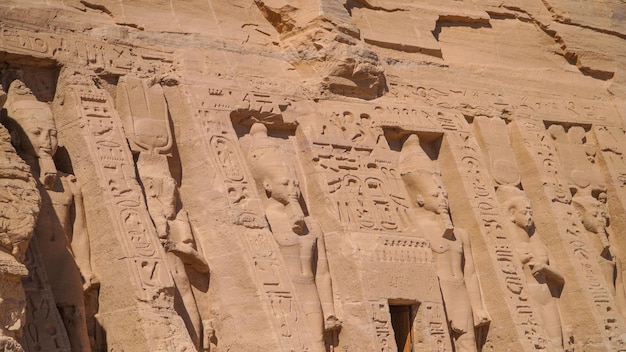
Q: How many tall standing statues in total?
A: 6